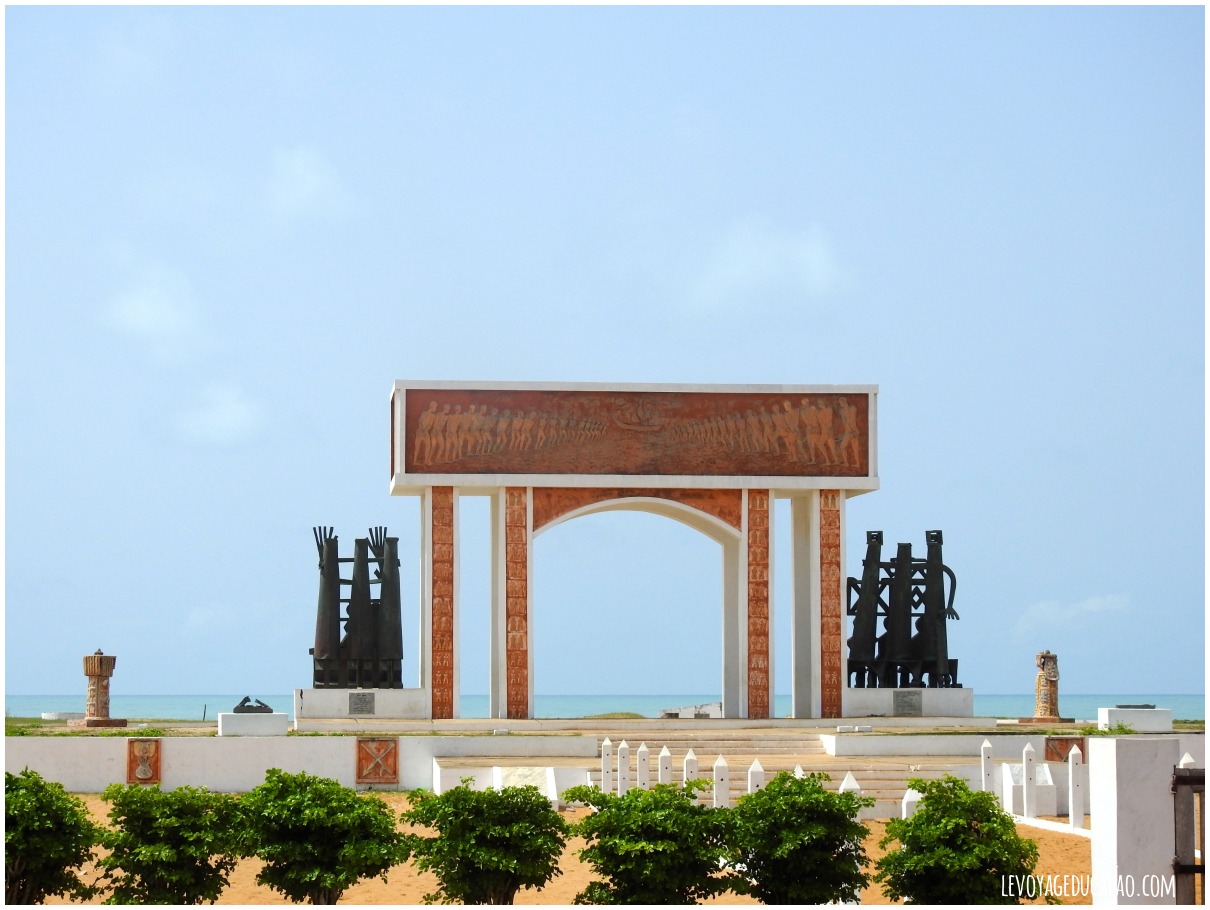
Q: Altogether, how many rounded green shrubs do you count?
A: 7